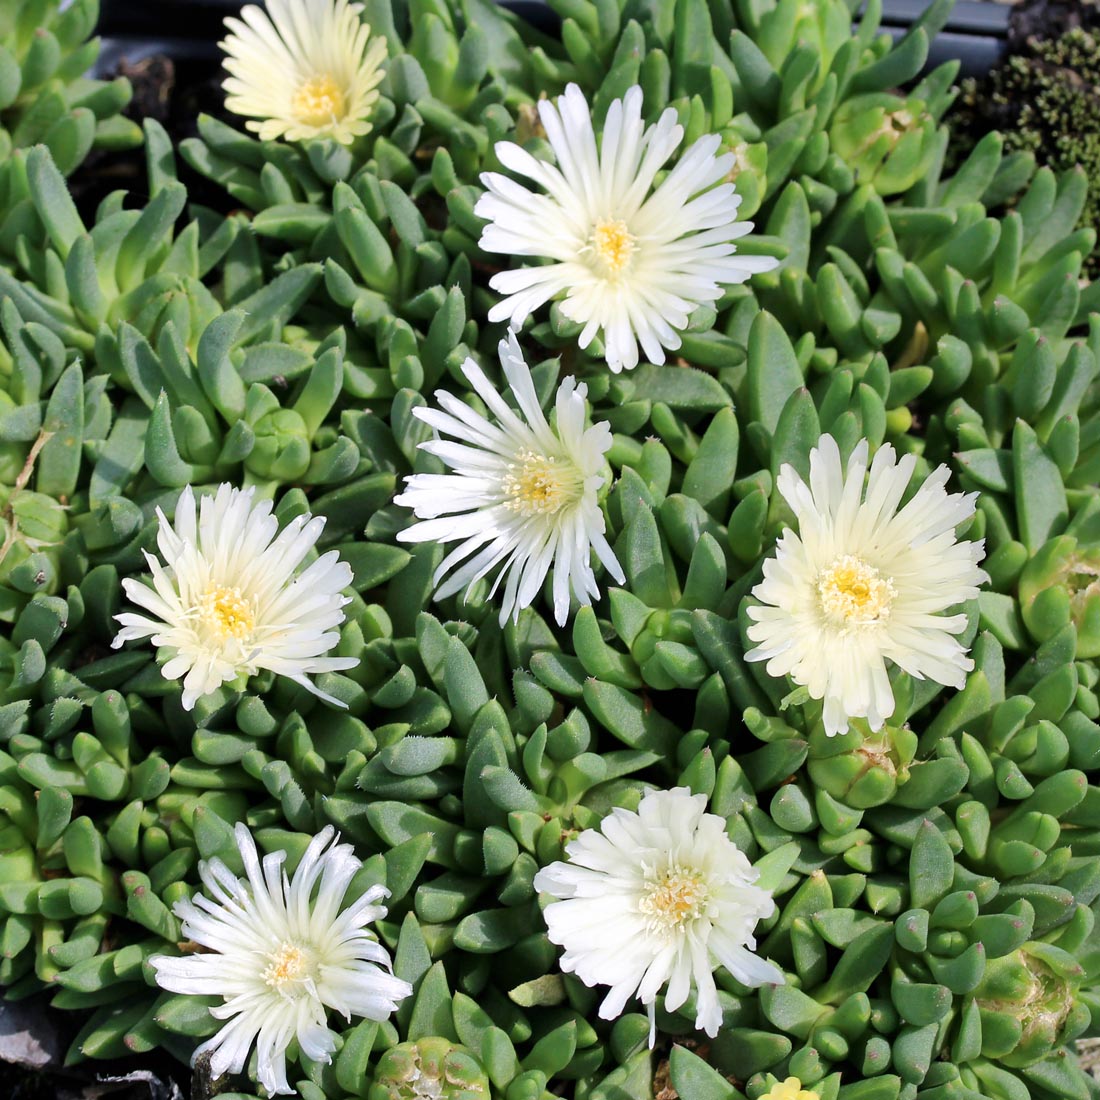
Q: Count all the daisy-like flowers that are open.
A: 7